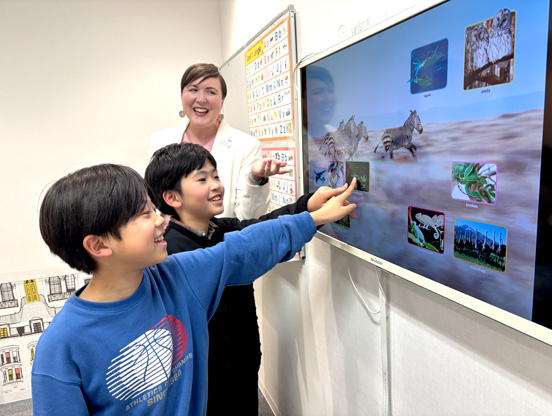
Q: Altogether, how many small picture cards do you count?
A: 9